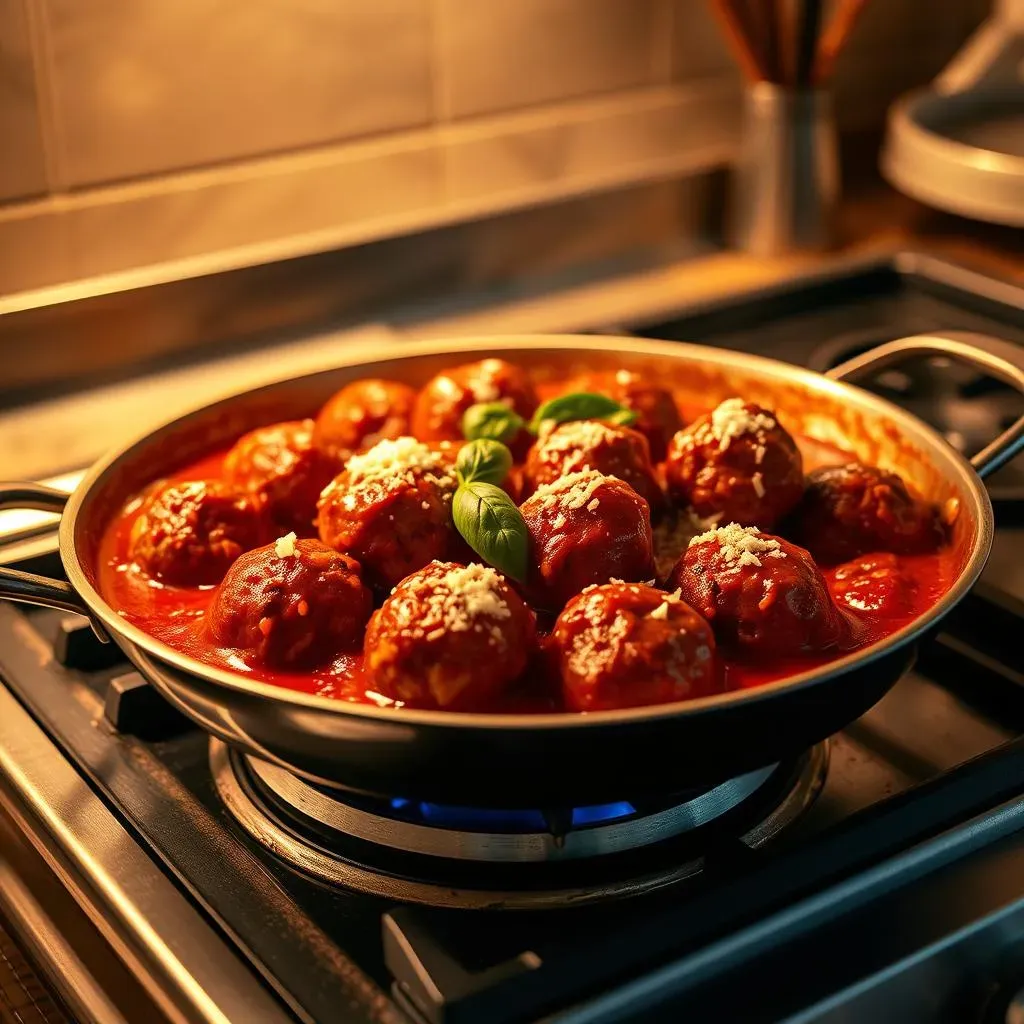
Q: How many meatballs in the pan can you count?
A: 14